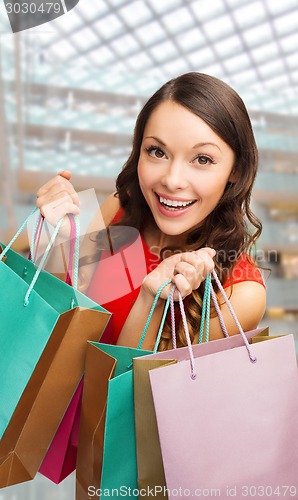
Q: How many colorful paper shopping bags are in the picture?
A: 4